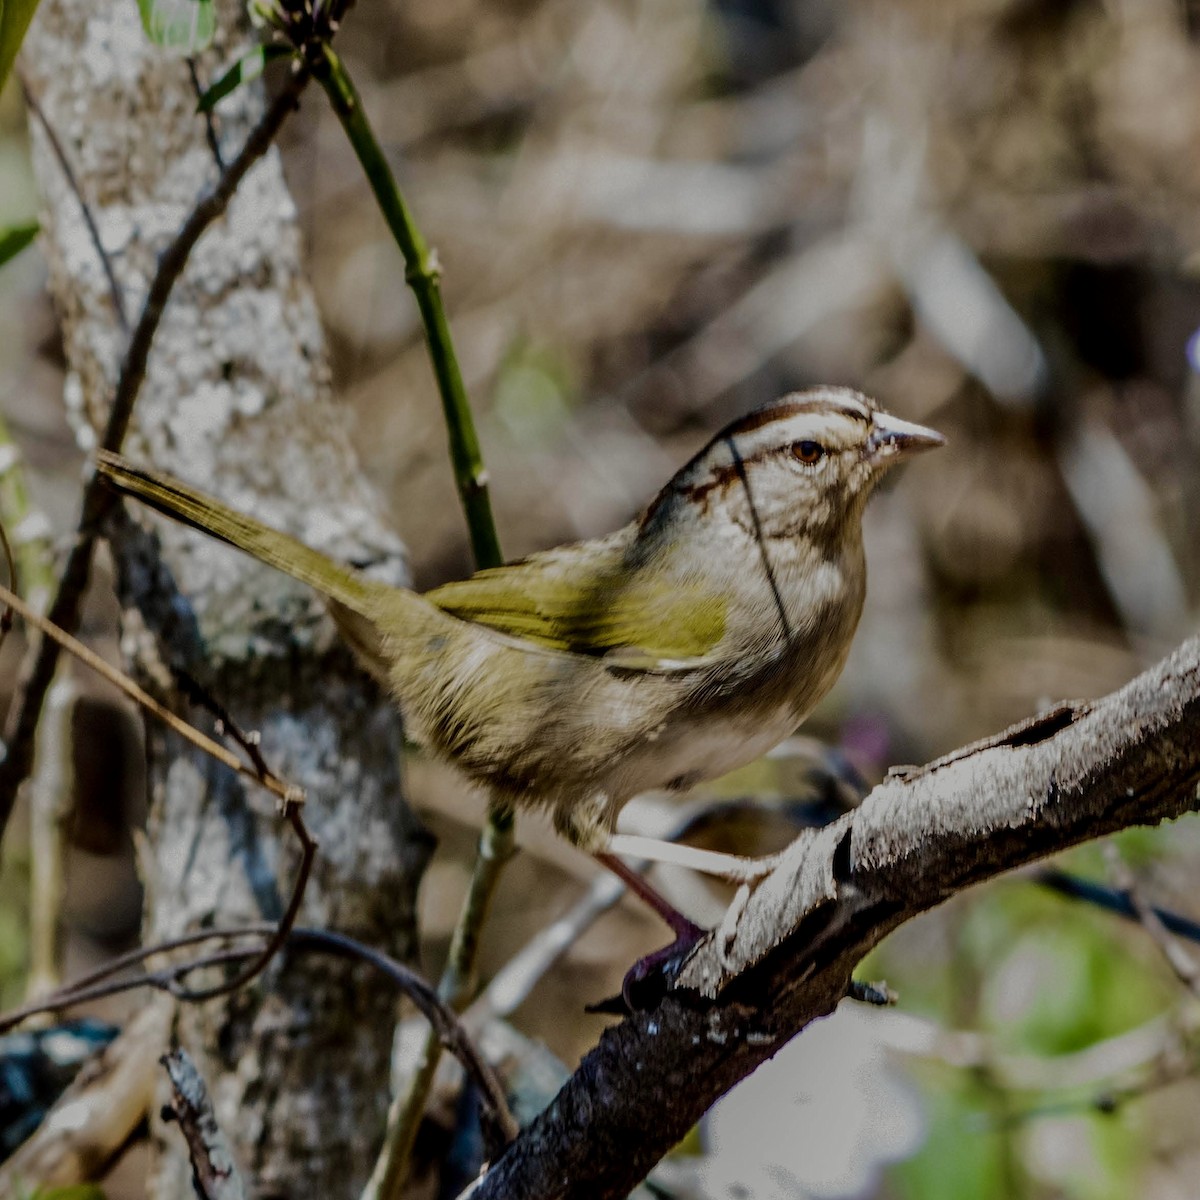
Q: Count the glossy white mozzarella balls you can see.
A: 0